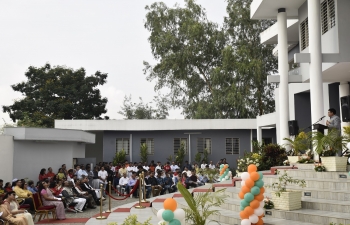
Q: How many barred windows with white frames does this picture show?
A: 7